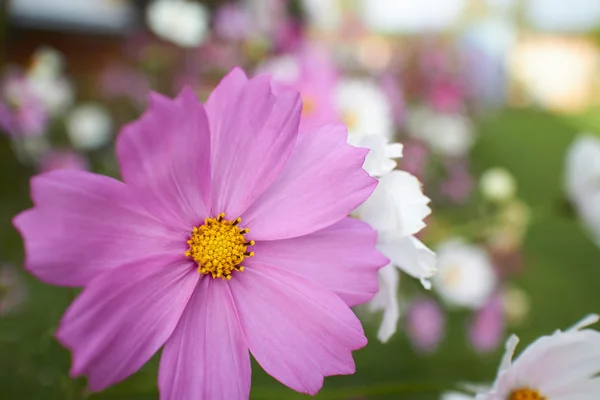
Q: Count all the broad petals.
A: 8